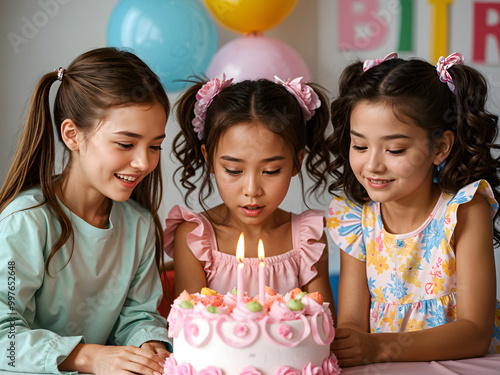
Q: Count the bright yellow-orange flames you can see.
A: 2